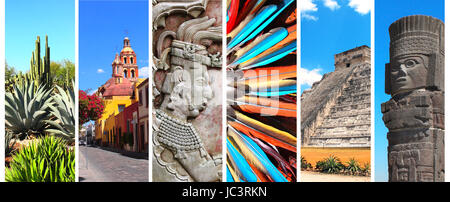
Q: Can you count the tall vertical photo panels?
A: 6